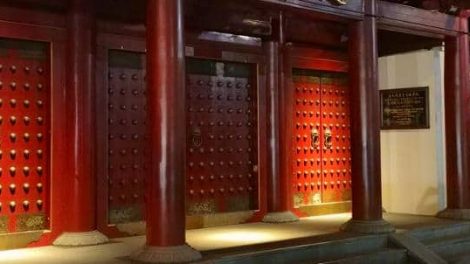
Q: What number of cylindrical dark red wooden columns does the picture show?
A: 5